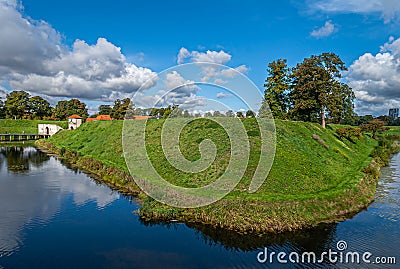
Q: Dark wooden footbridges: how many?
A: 1